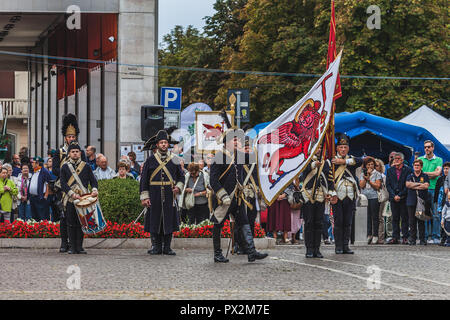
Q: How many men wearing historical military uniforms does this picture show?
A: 7